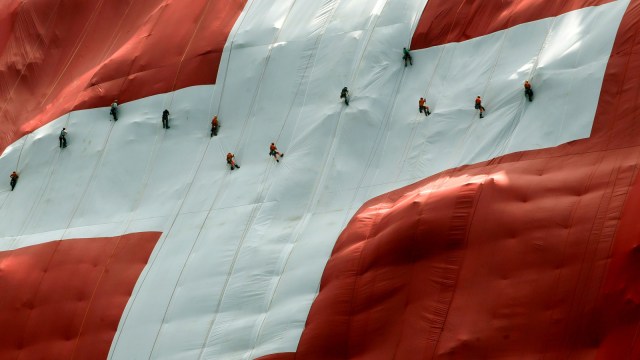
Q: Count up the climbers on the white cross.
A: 12